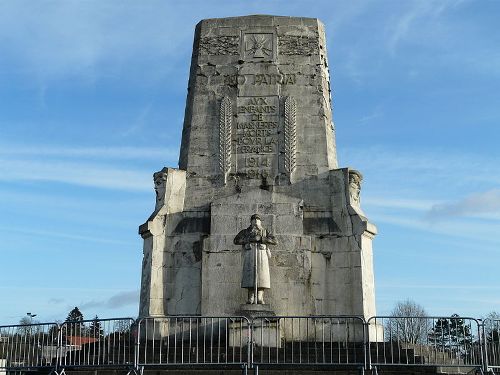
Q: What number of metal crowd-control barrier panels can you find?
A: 6